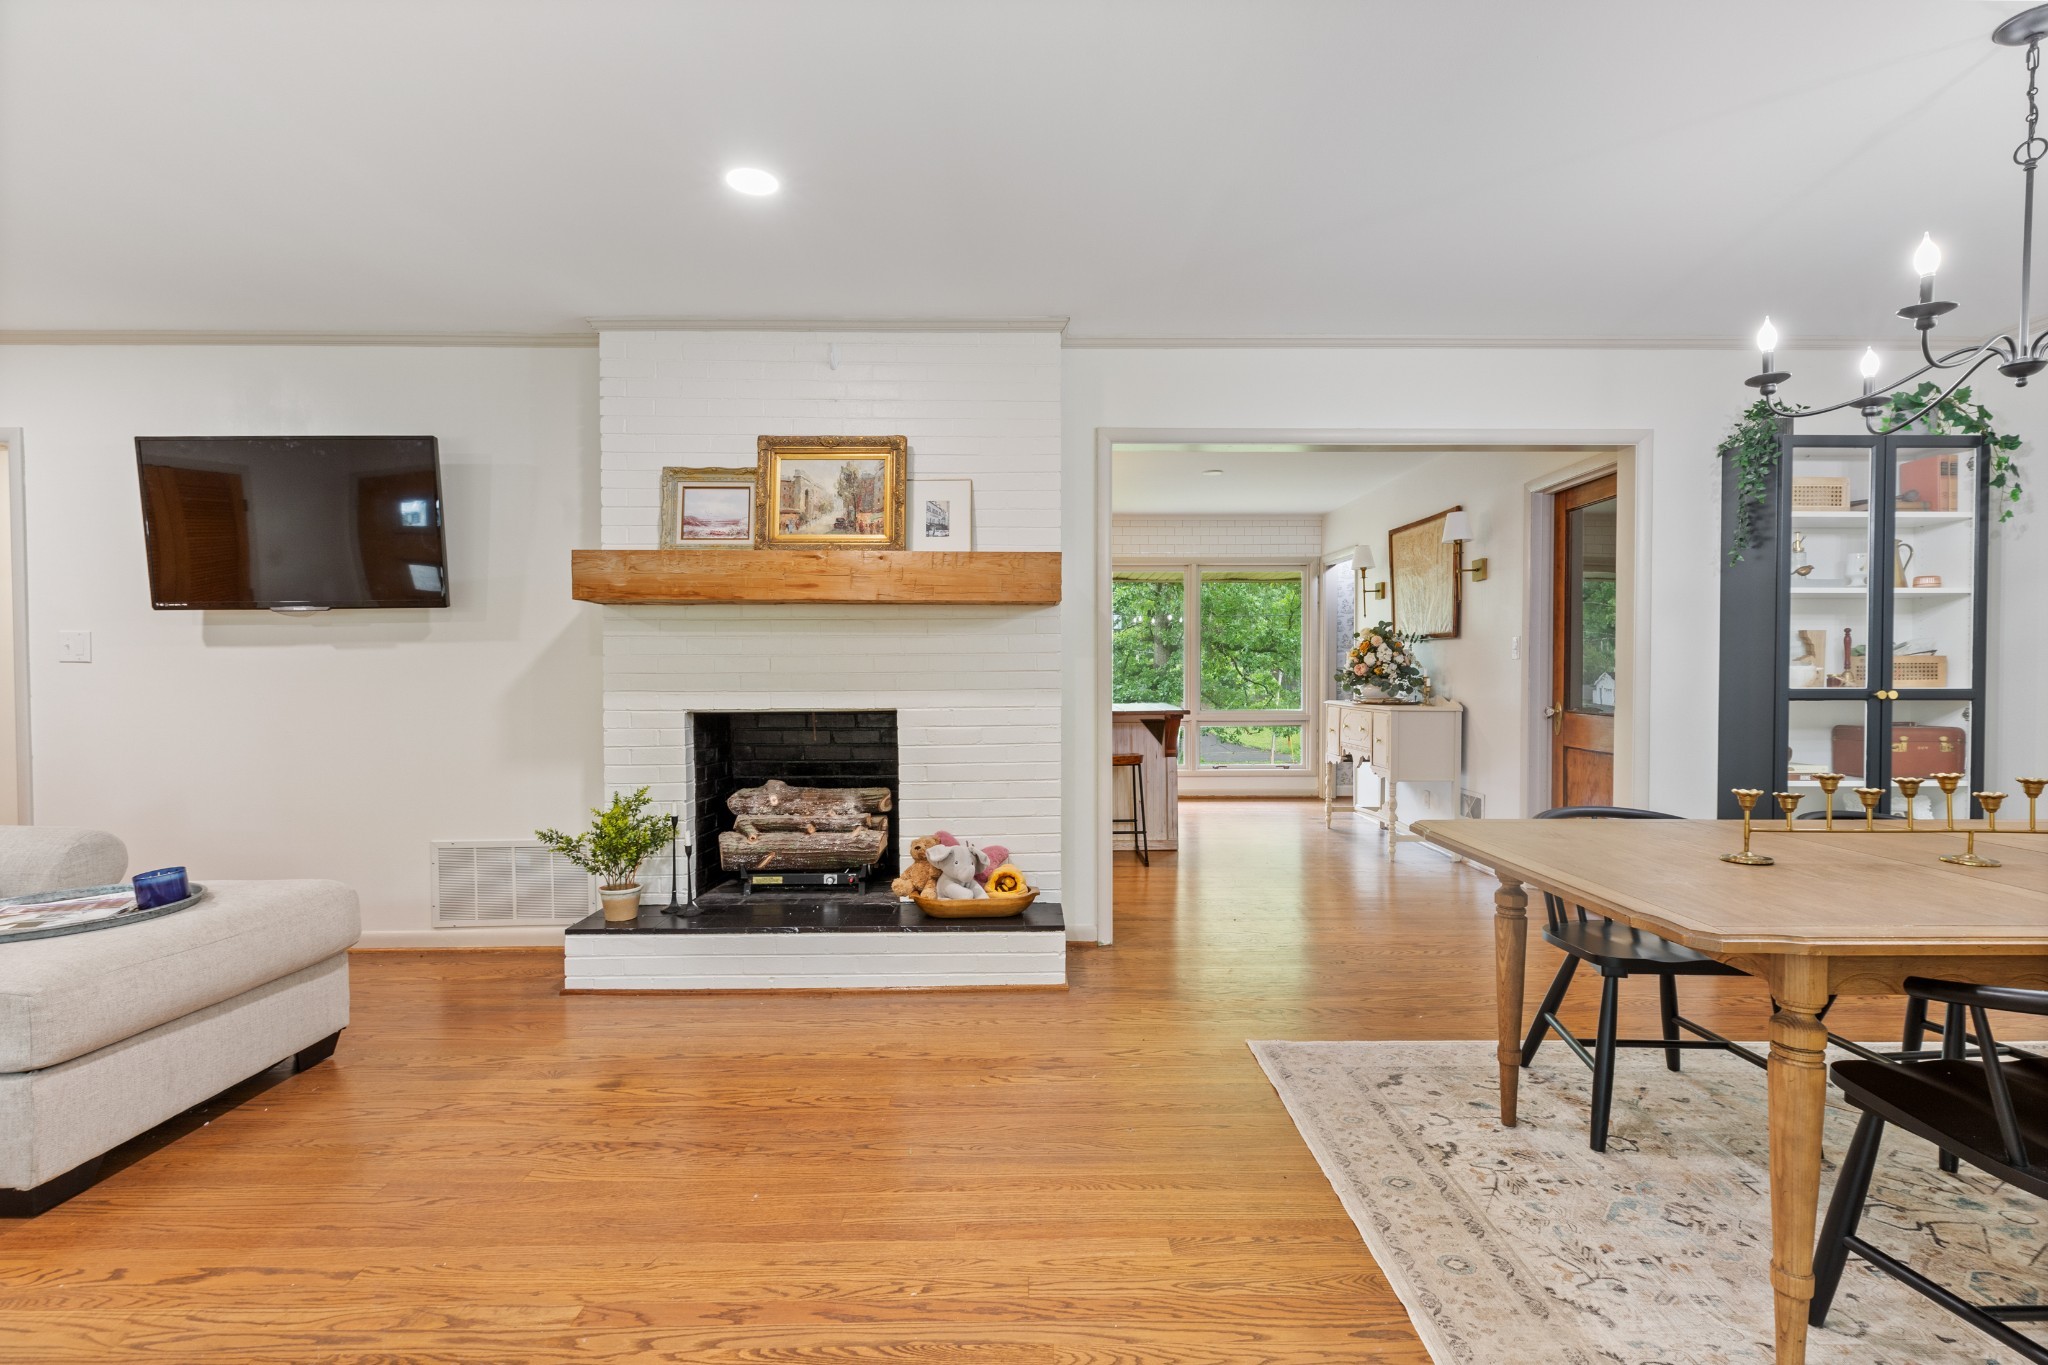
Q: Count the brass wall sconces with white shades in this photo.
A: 2